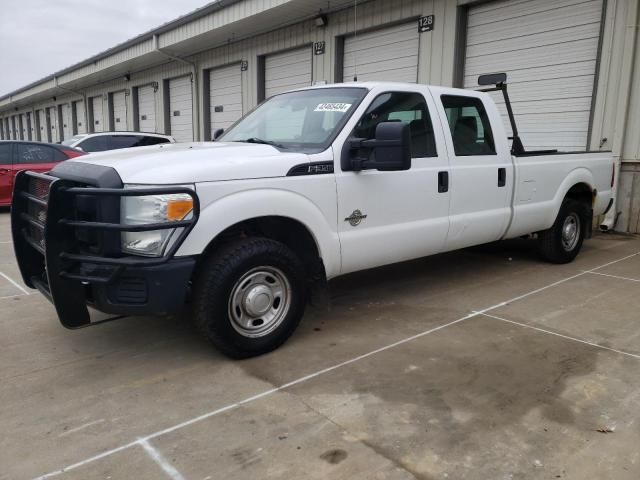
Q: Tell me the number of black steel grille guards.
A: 1